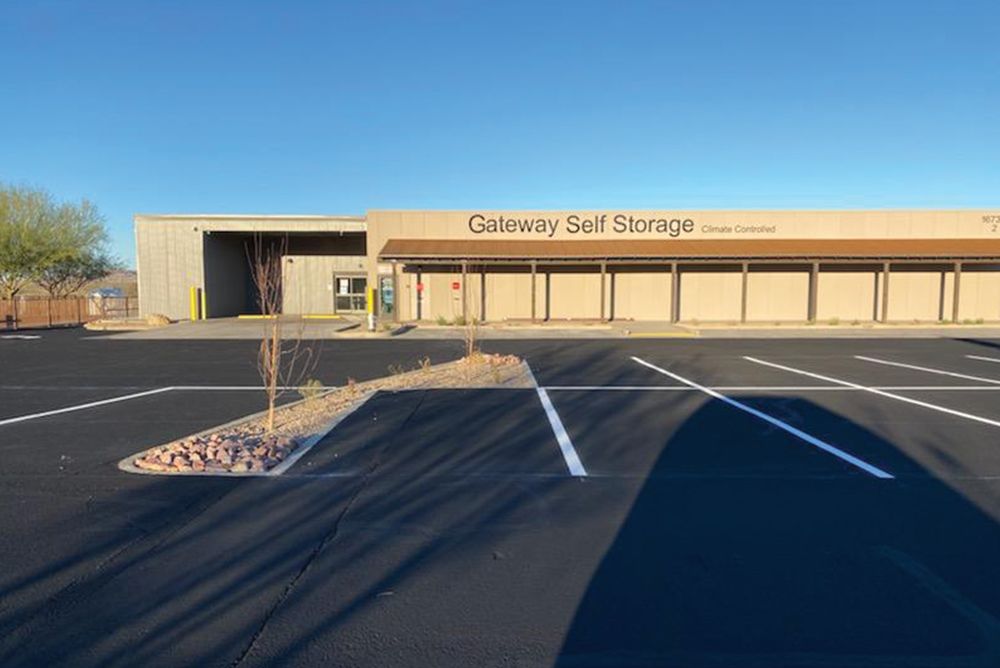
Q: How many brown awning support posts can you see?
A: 9